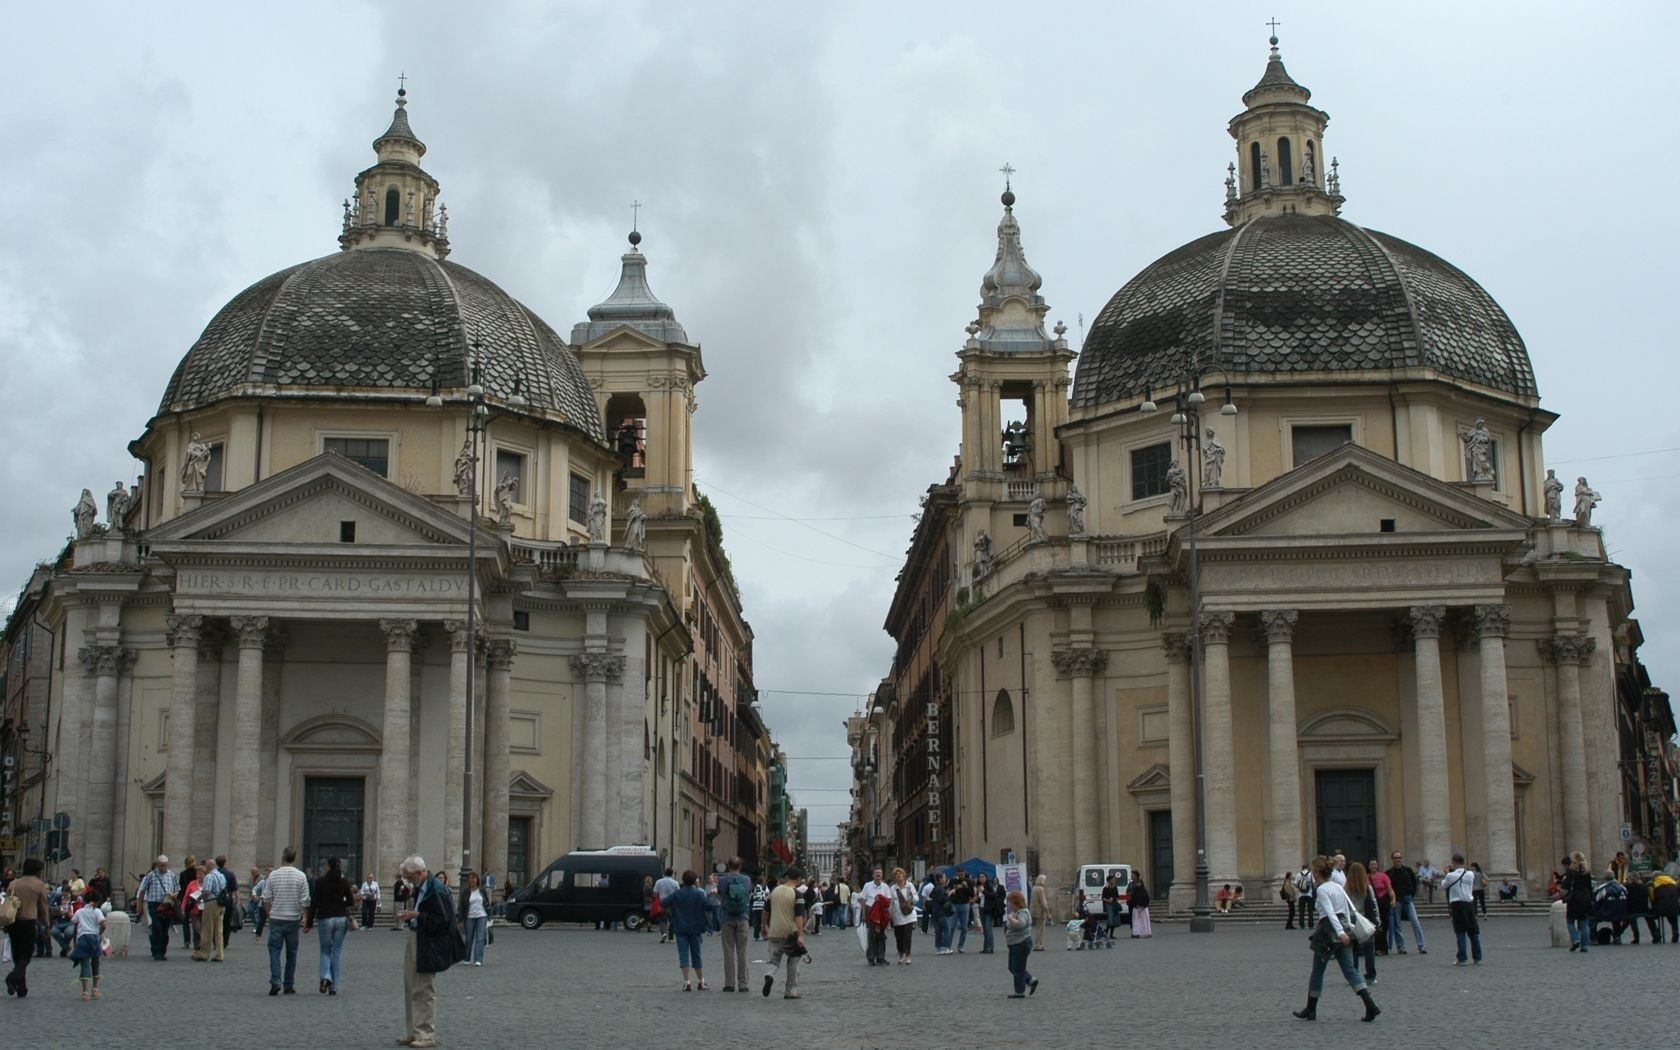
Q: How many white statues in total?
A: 15